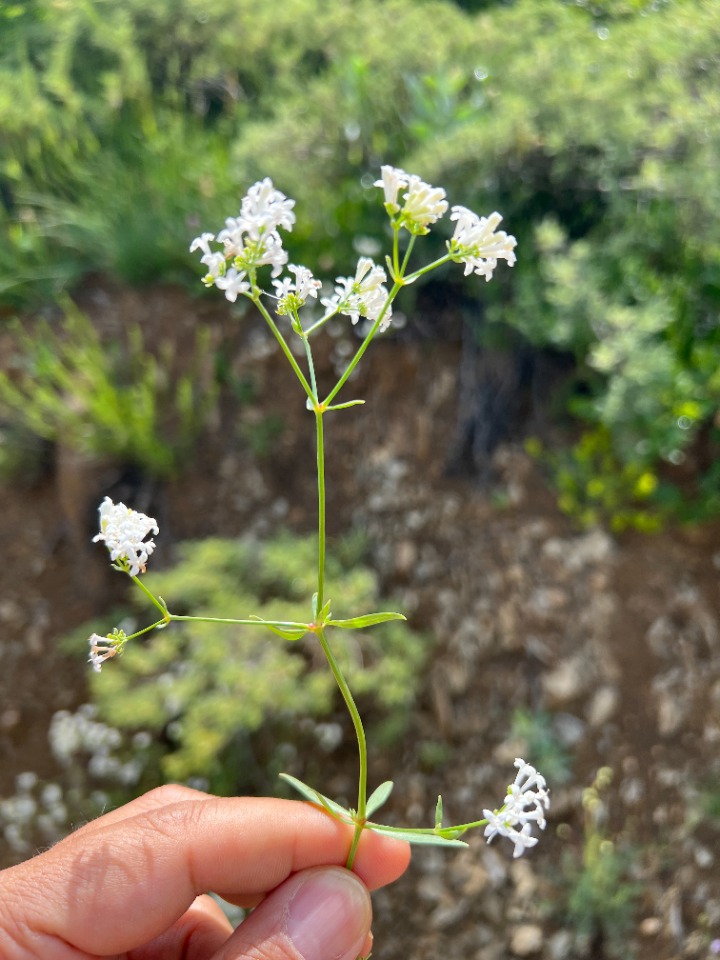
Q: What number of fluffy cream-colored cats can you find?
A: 0